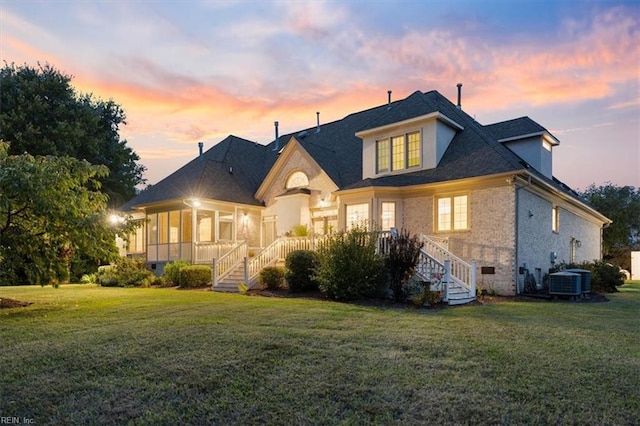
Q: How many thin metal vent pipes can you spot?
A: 5